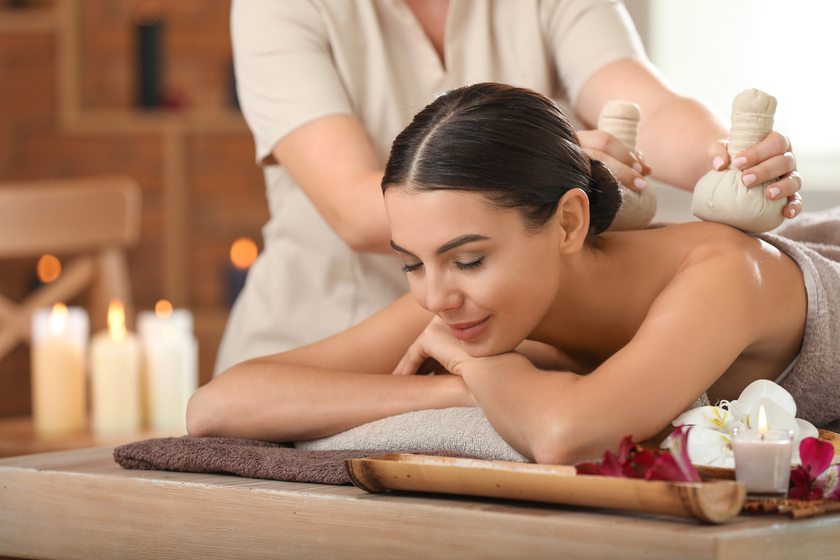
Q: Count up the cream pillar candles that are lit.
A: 3